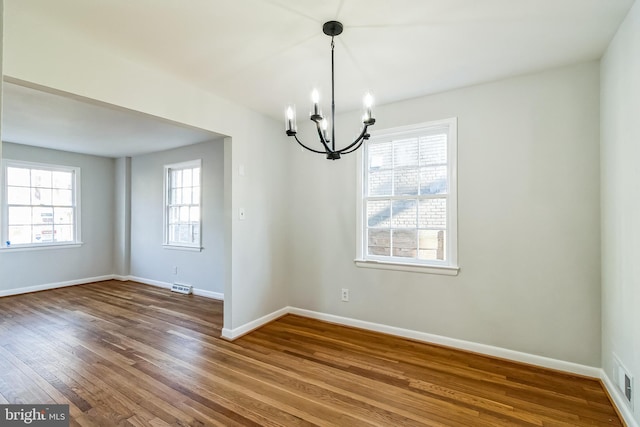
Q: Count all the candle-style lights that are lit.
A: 5